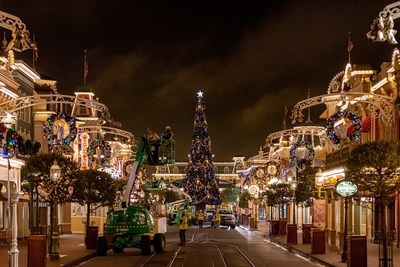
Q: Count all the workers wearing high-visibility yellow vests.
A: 3